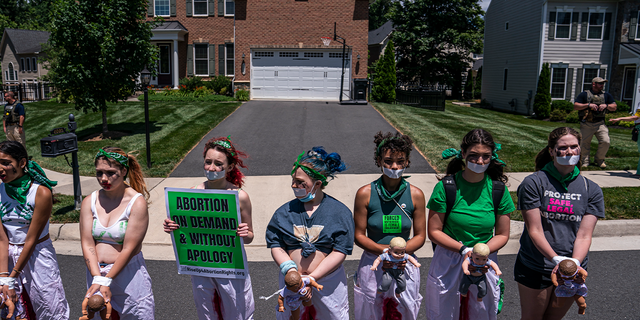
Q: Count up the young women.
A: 7